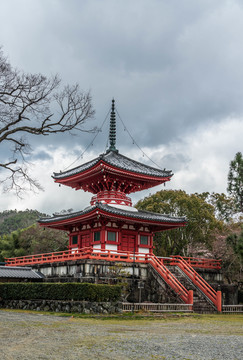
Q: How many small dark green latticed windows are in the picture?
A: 4